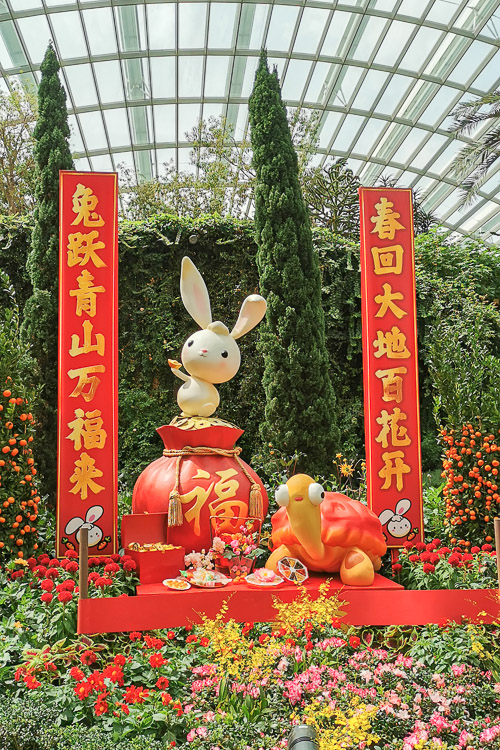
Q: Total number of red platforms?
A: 1